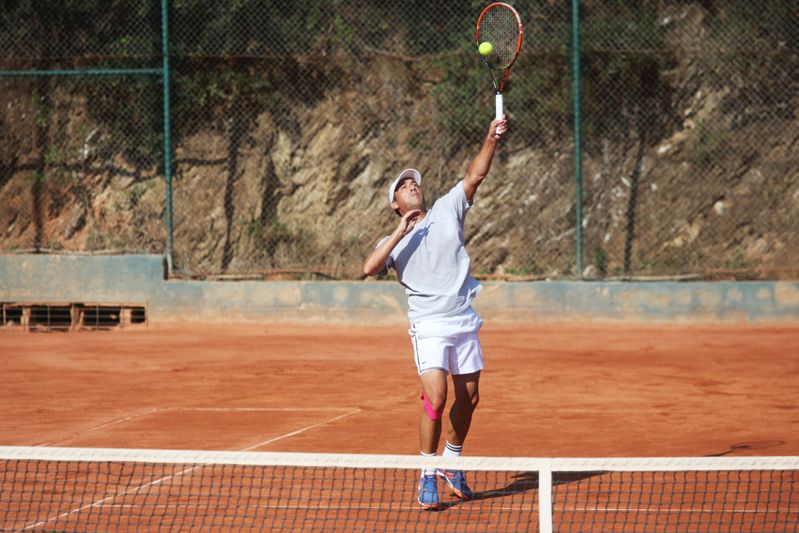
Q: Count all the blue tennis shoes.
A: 2